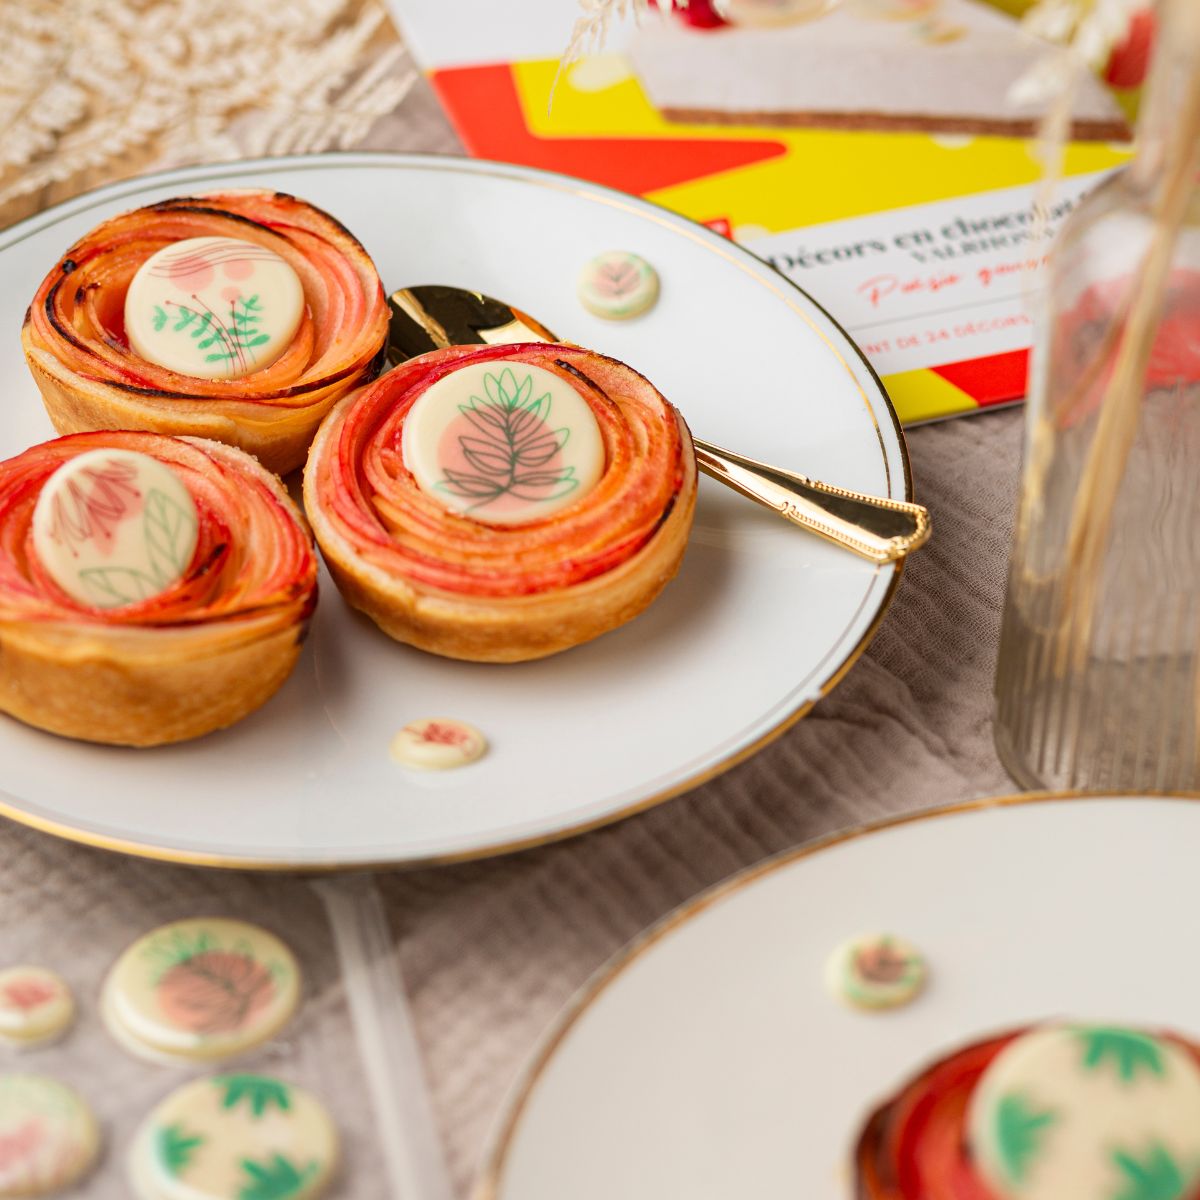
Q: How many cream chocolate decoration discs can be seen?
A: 11